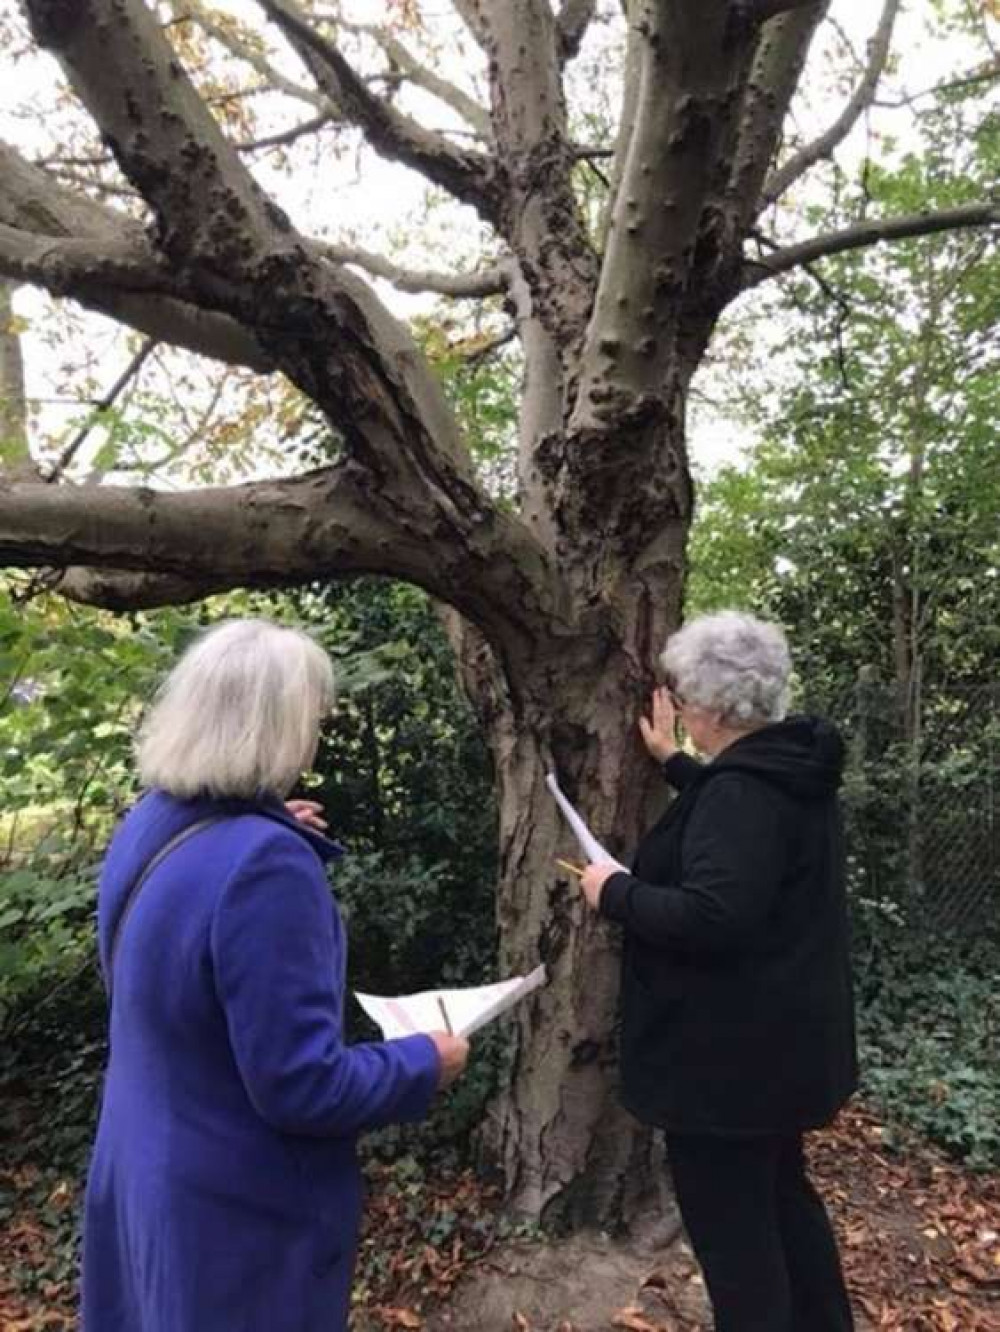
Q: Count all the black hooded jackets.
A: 1